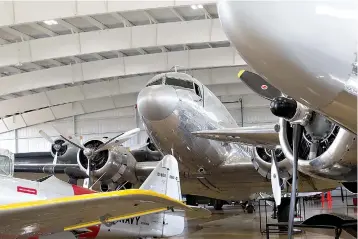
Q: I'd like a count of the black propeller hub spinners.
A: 1